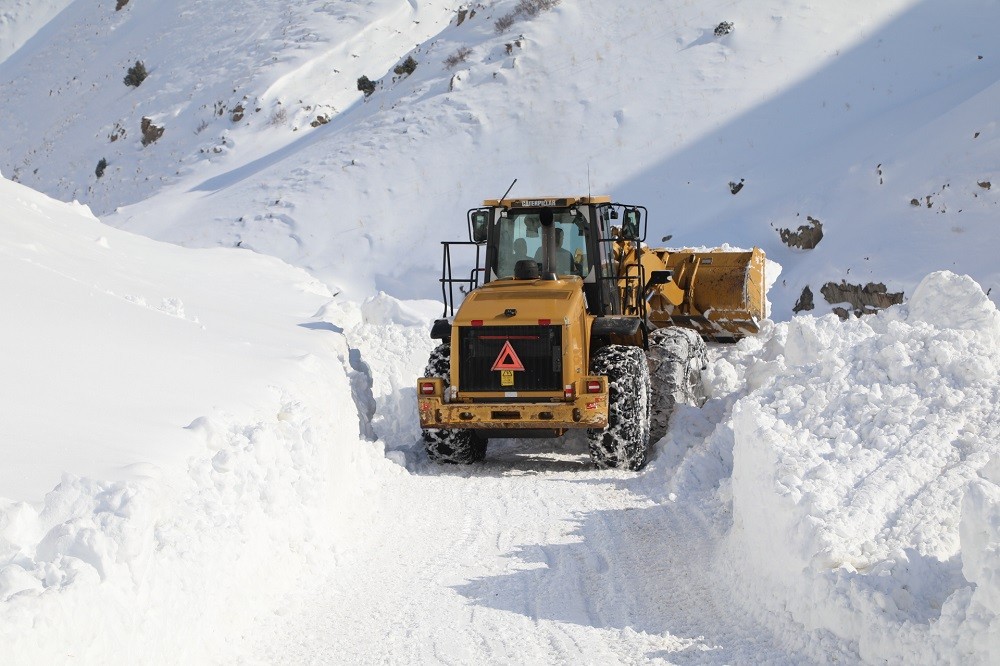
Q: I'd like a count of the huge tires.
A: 3